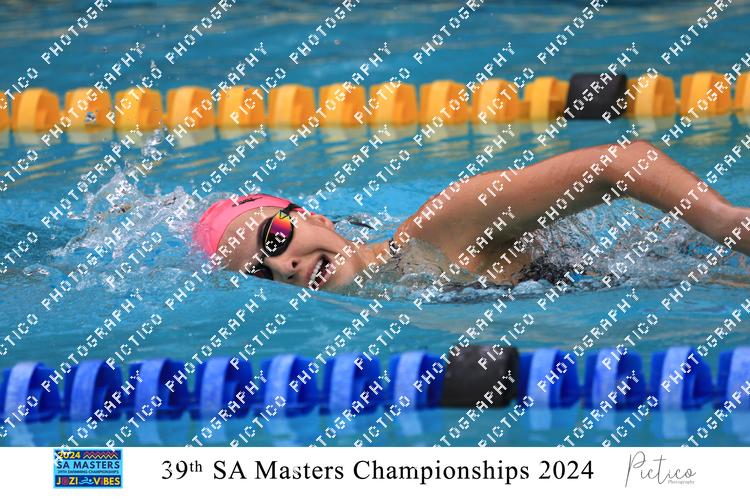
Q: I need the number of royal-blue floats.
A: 11